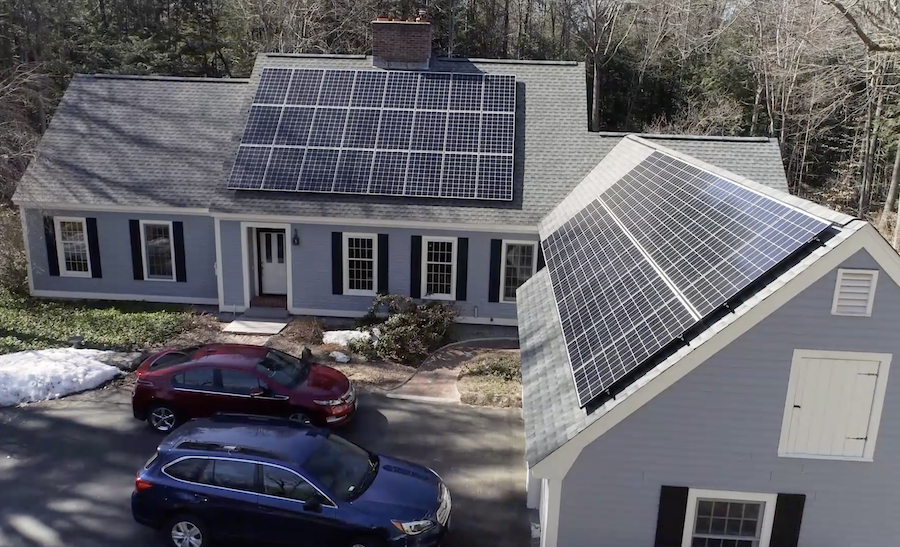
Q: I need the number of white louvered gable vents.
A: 1